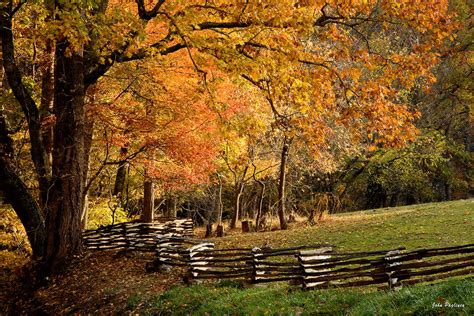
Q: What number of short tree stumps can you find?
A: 3